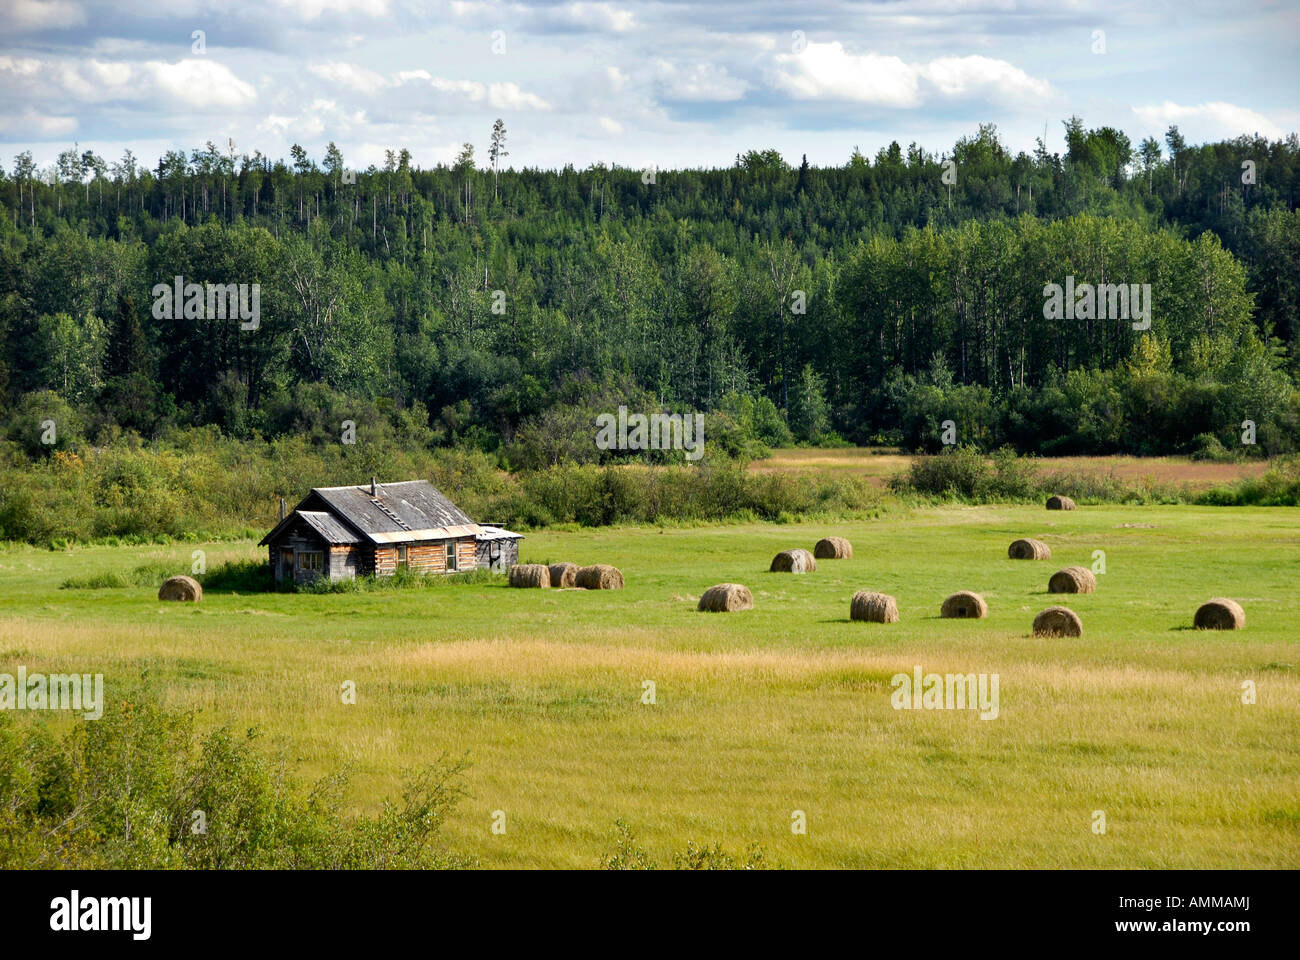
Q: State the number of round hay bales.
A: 14